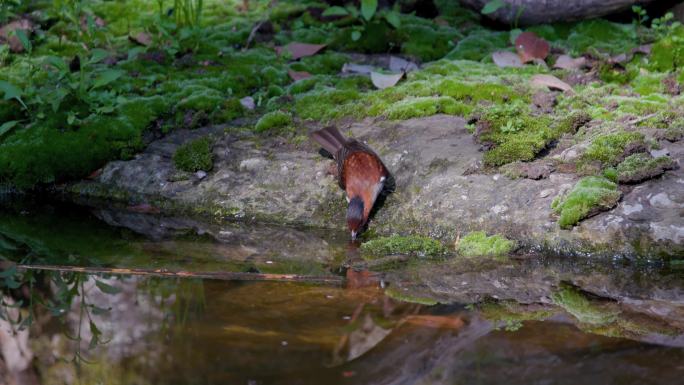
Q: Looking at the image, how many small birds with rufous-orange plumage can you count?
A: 1